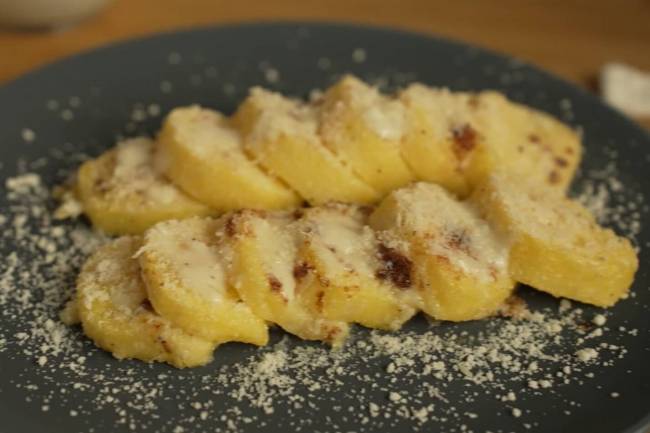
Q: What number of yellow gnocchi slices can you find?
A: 12